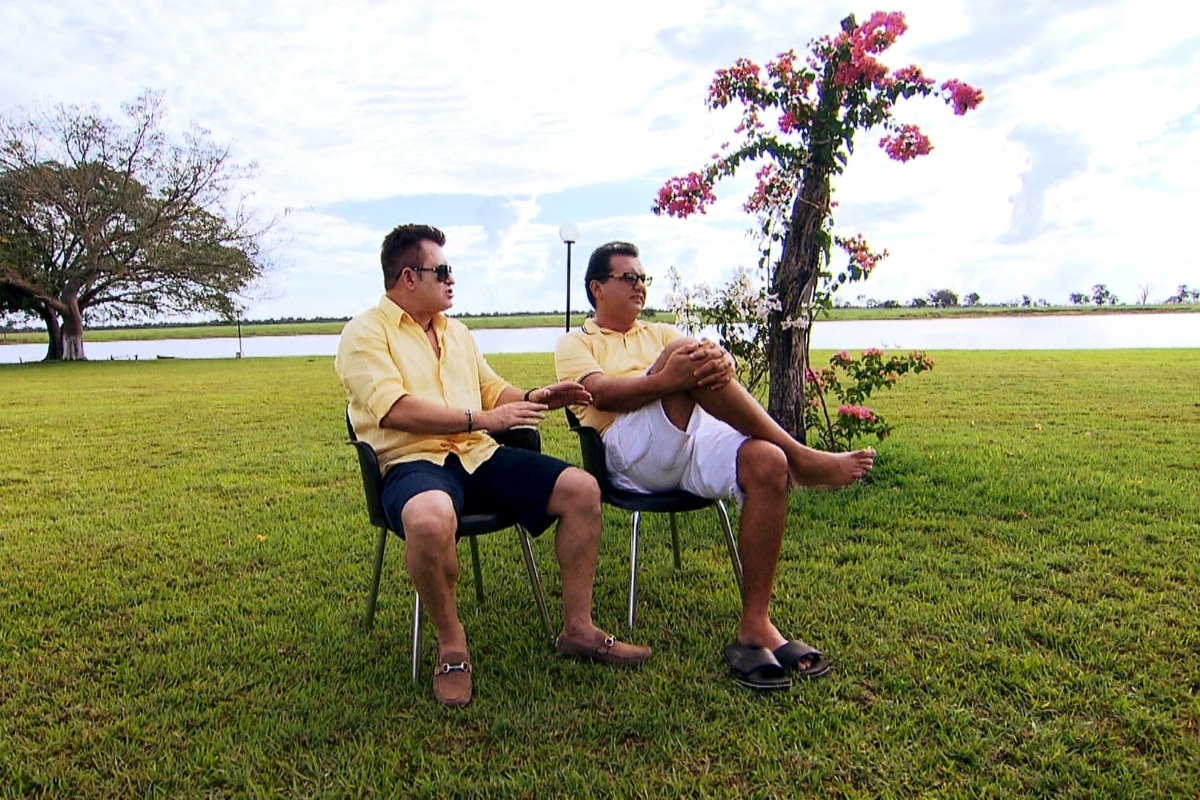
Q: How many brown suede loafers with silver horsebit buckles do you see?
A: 2